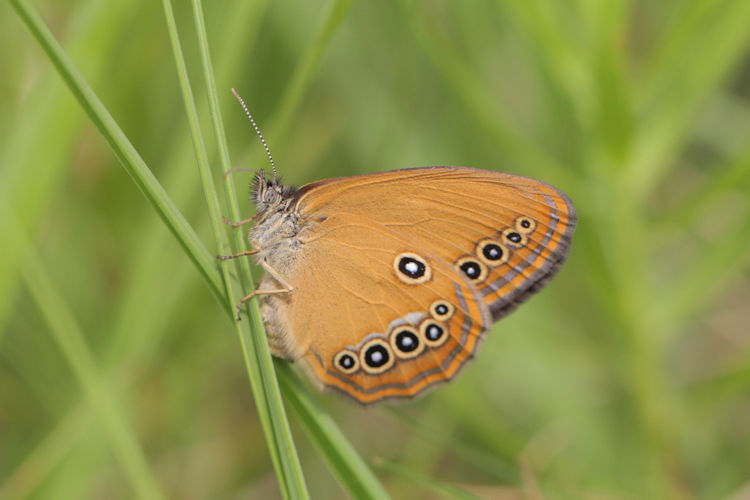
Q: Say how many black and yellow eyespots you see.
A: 10